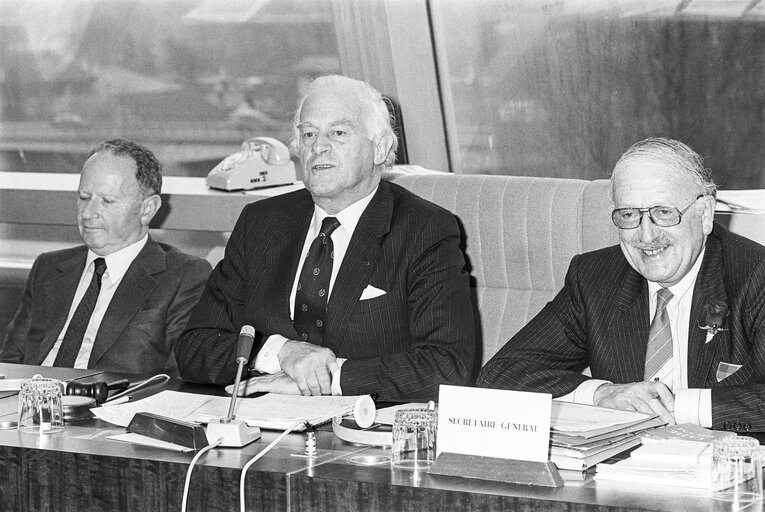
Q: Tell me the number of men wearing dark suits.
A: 3